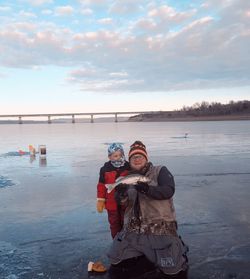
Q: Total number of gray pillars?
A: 5